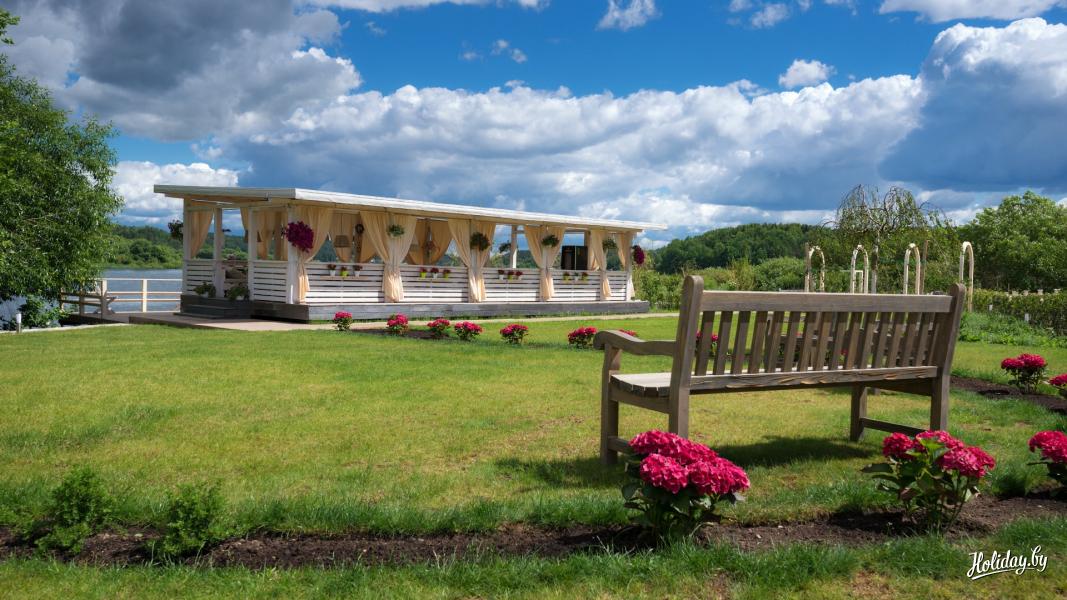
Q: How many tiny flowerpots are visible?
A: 12